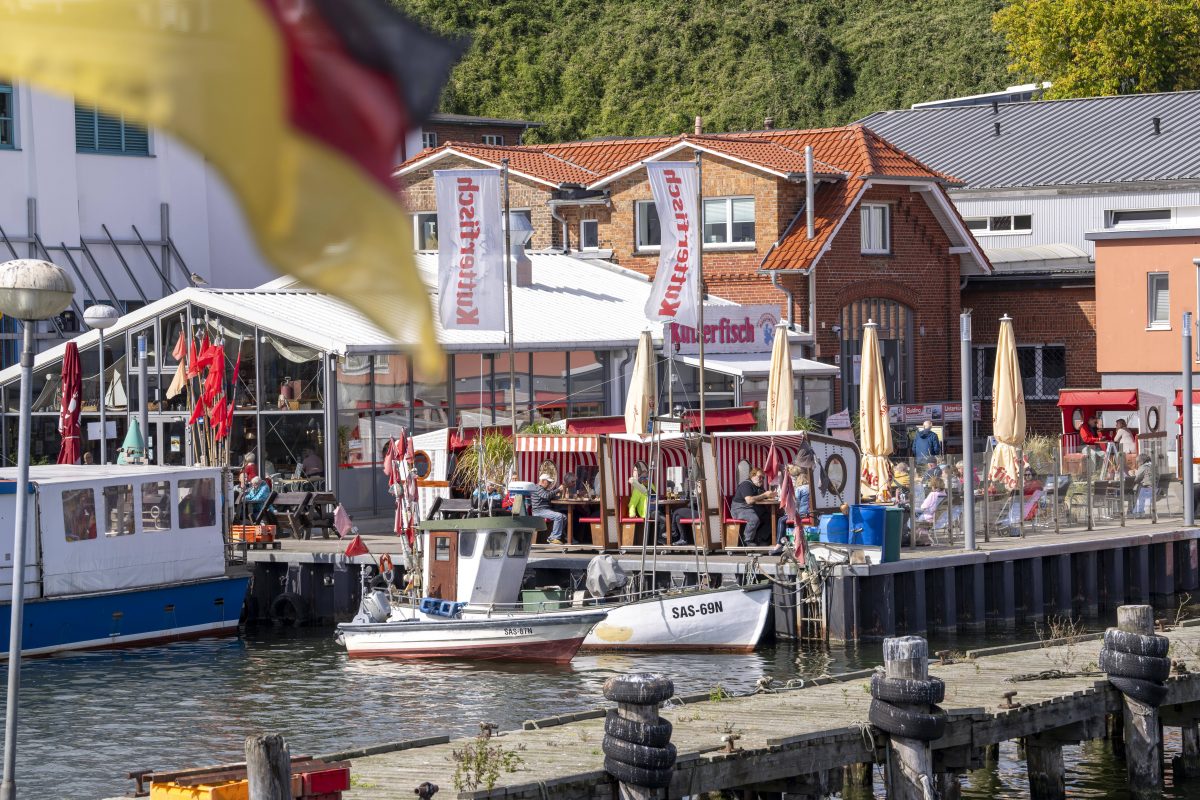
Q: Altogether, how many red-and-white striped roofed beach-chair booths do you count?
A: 3